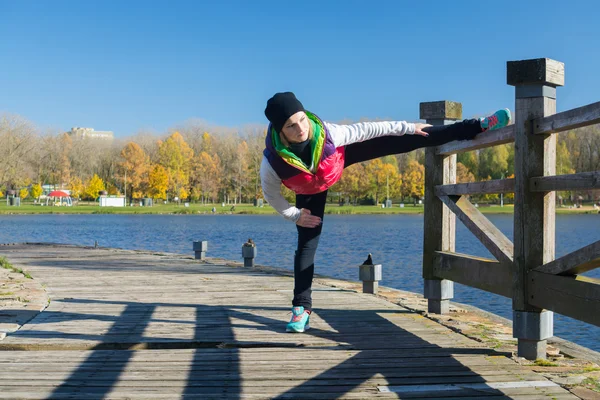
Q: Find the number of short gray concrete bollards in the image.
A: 3